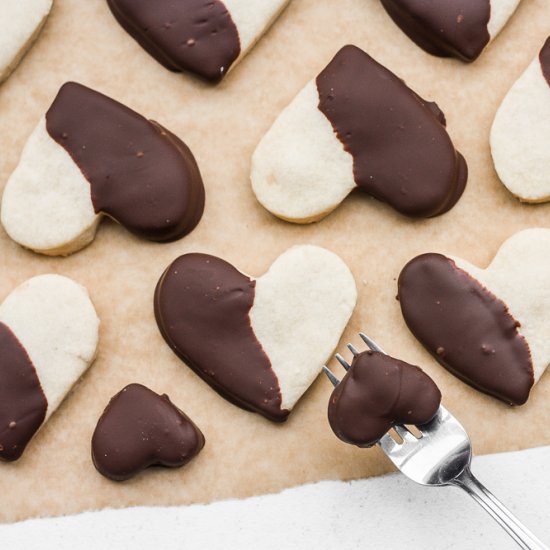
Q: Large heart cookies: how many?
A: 9